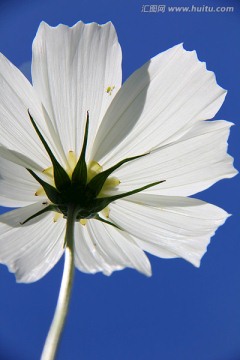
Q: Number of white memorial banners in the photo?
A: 0